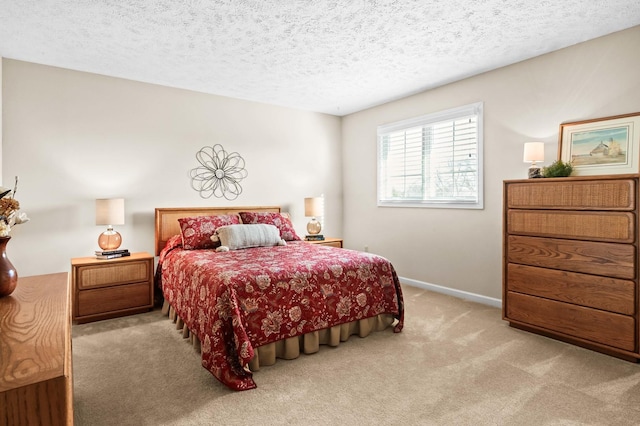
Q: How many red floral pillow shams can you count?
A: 2